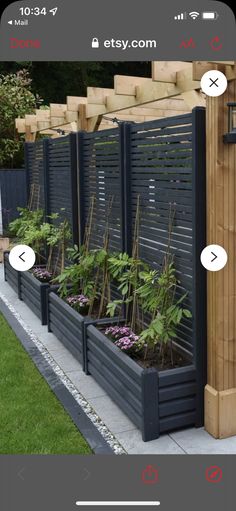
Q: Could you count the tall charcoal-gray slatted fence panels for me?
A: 4